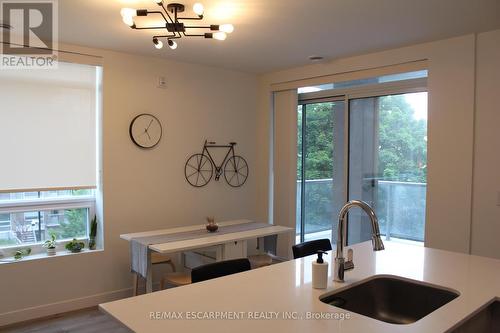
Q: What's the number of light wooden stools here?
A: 3